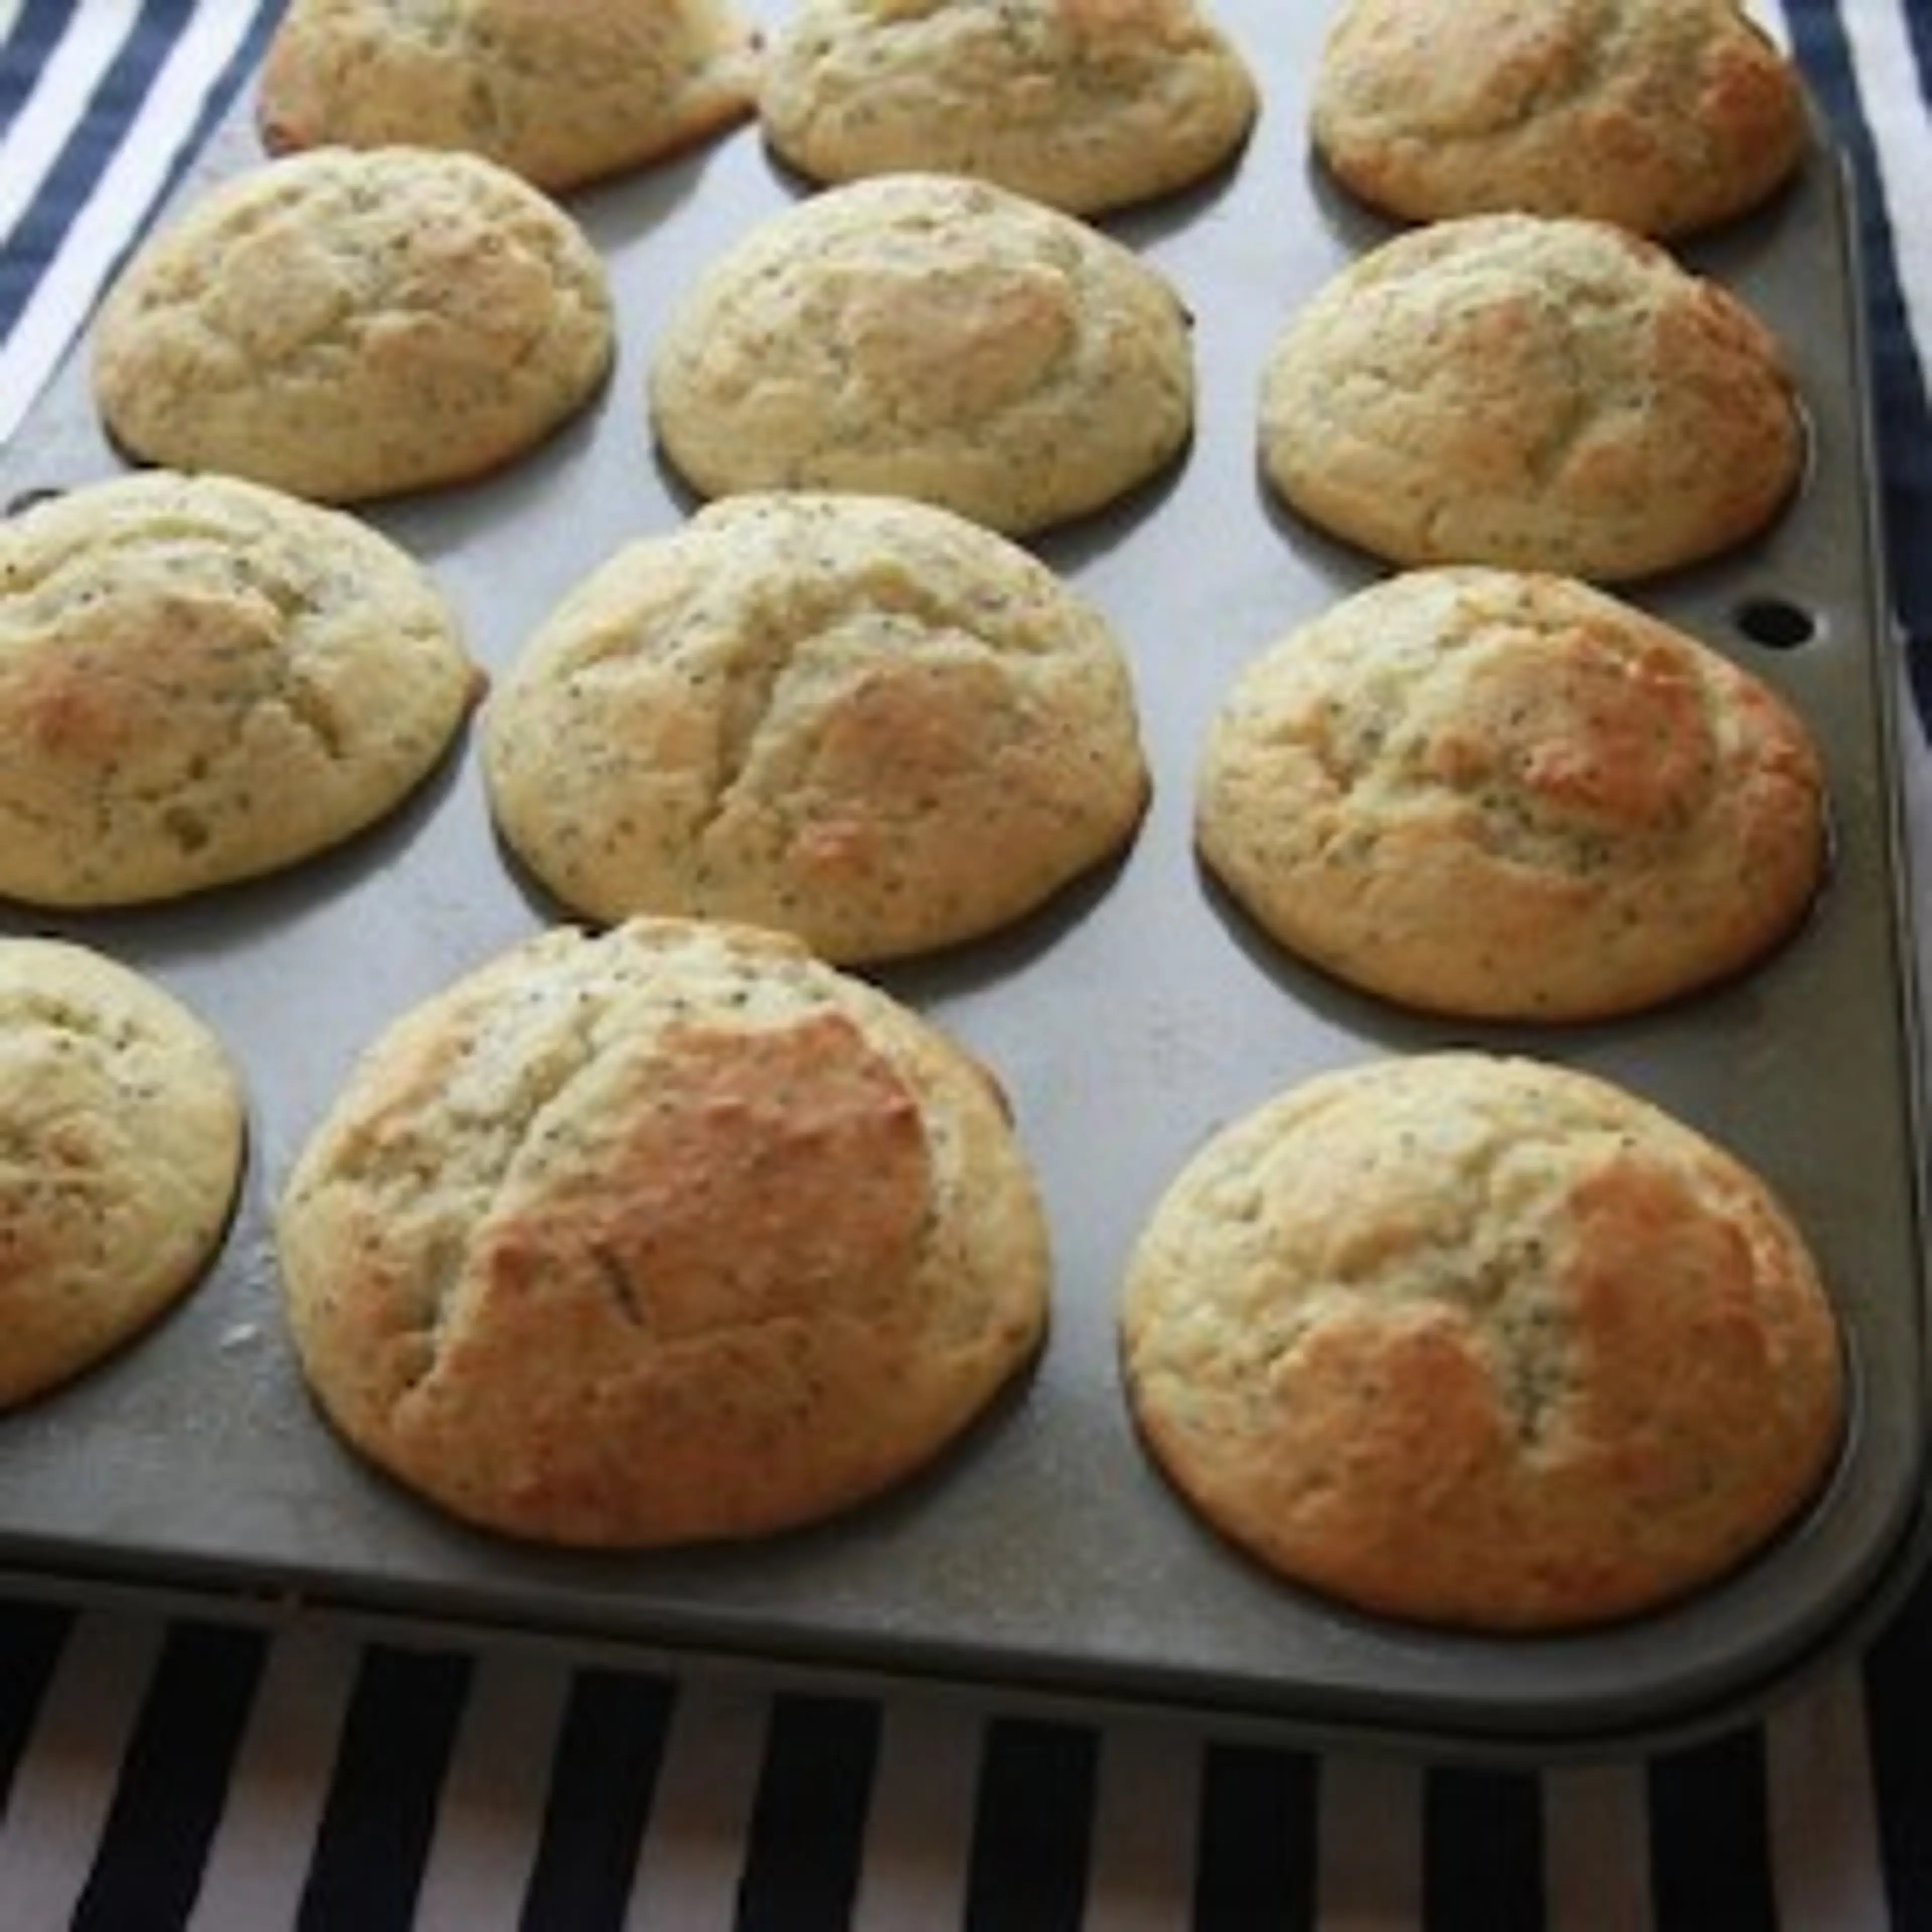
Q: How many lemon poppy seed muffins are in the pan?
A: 12